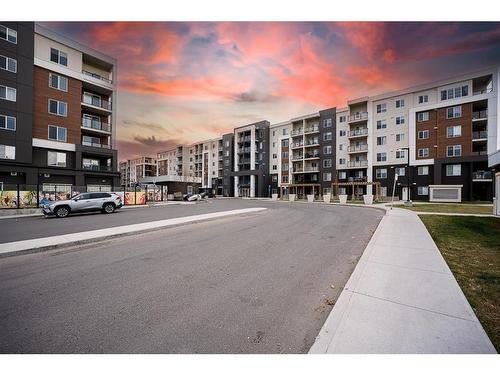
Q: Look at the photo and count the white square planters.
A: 6